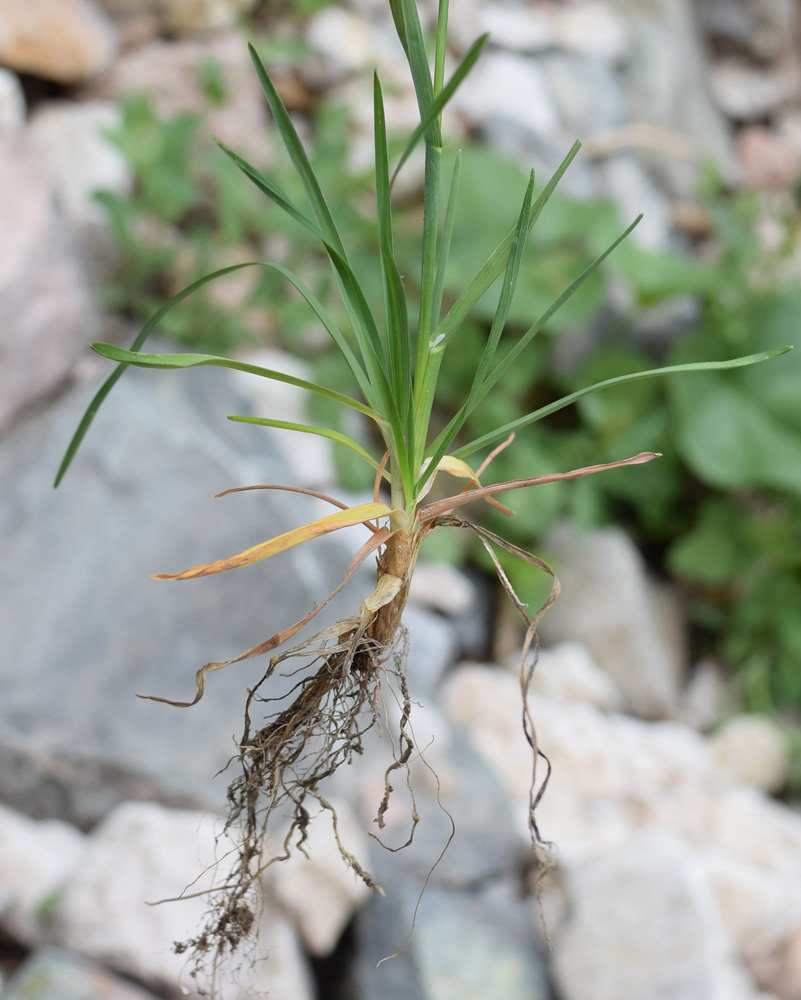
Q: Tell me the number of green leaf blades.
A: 13